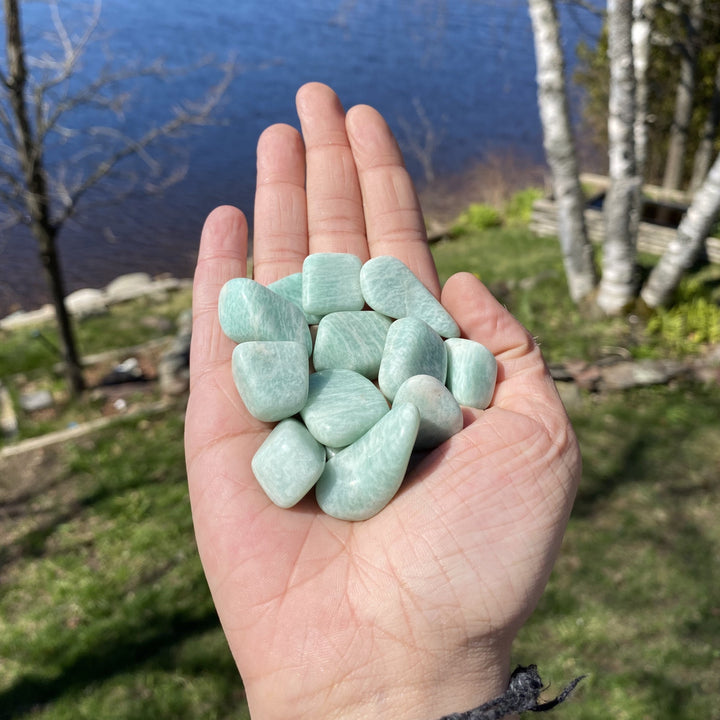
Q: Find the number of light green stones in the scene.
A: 12